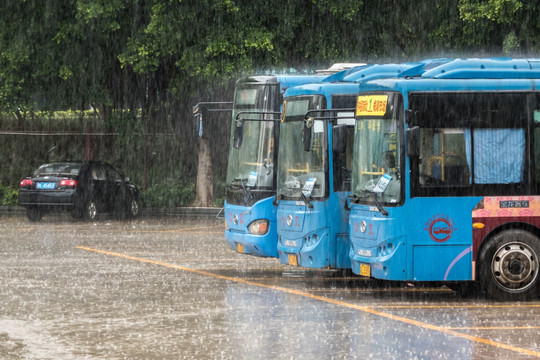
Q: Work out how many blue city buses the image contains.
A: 3